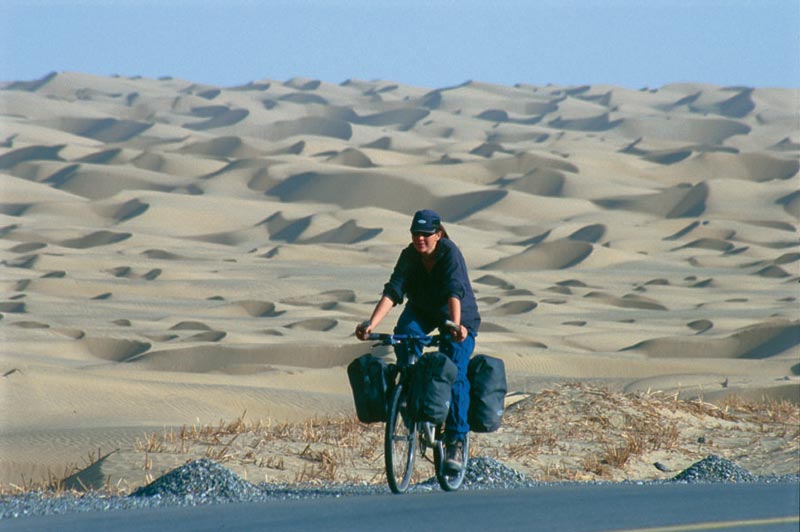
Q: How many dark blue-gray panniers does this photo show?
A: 3